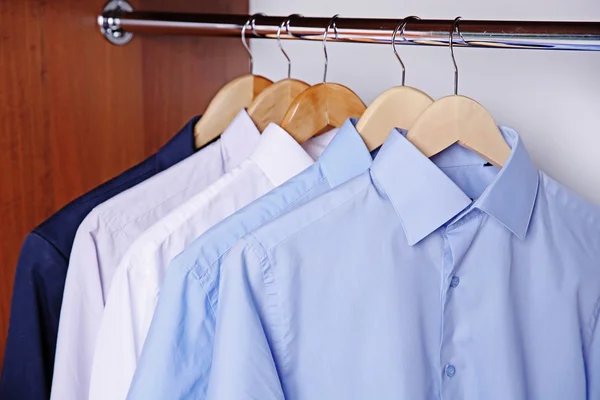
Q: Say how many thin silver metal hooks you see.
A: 5